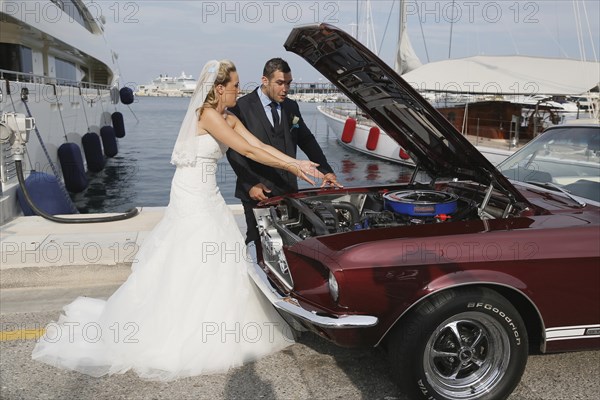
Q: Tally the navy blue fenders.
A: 6